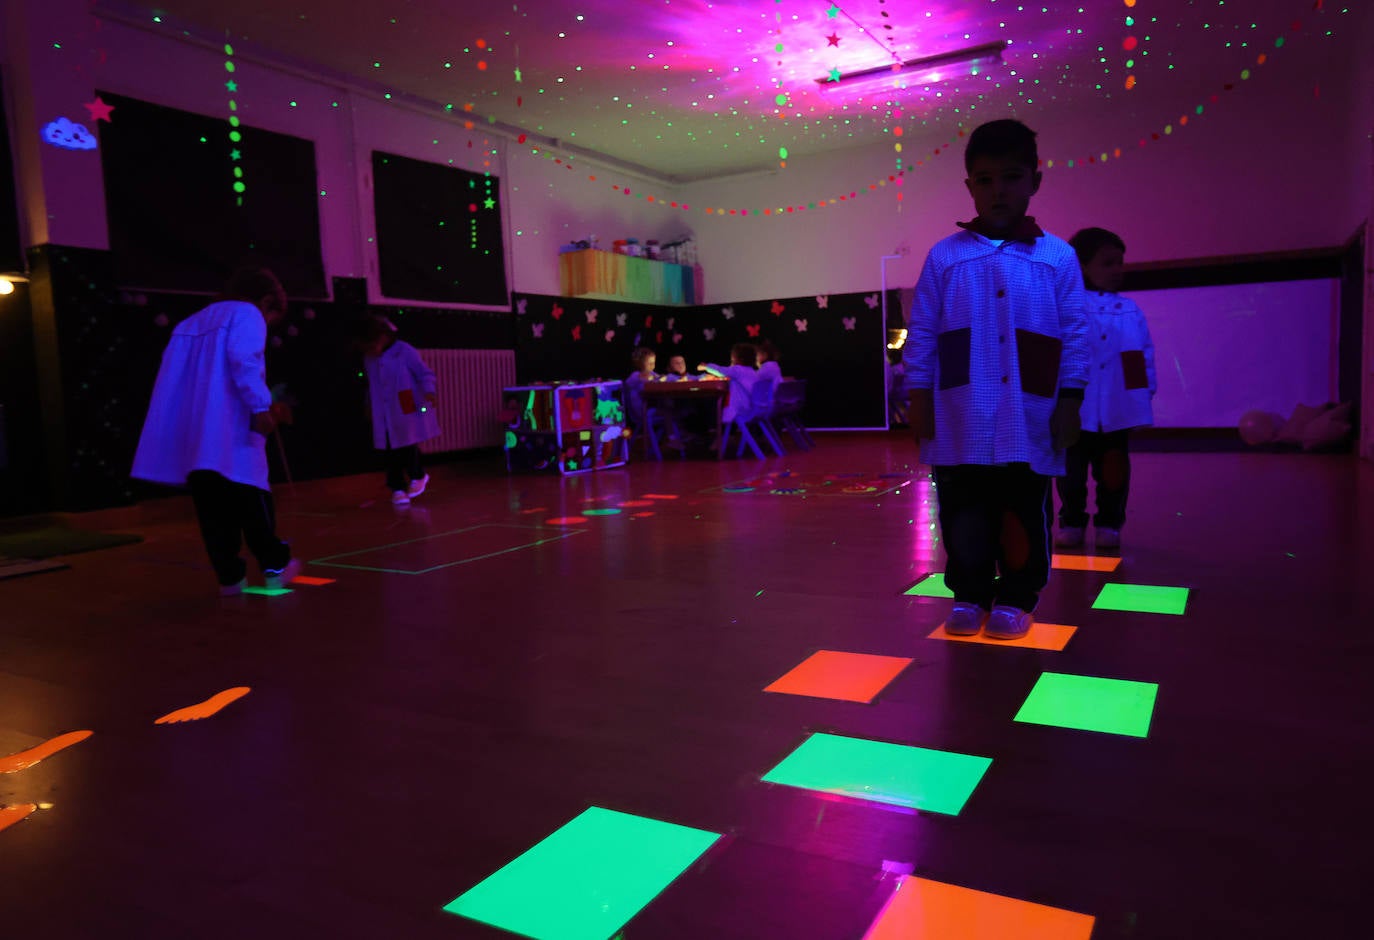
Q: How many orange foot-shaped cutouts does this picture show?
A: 3